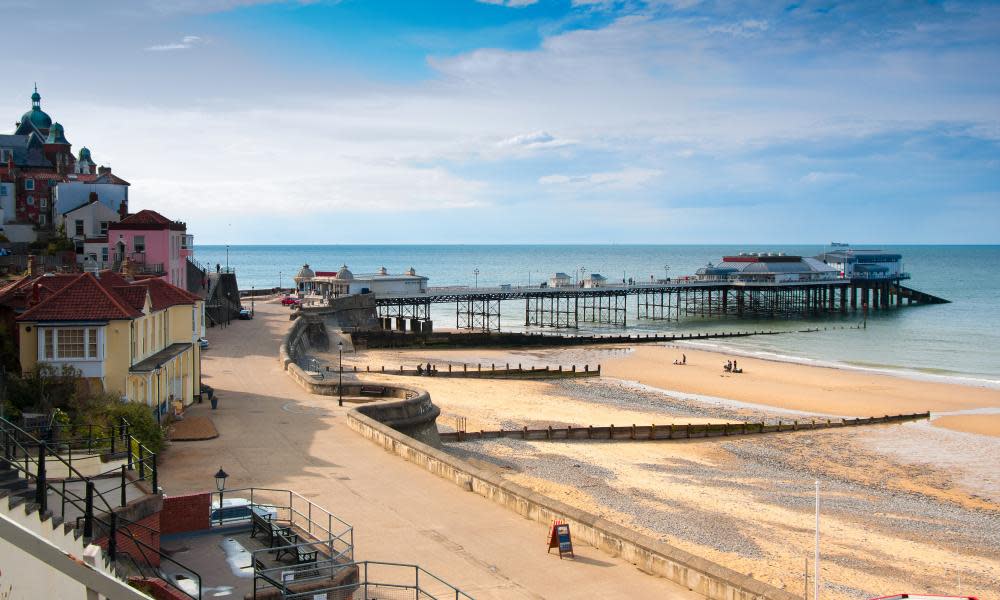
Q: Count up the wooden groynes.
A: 3